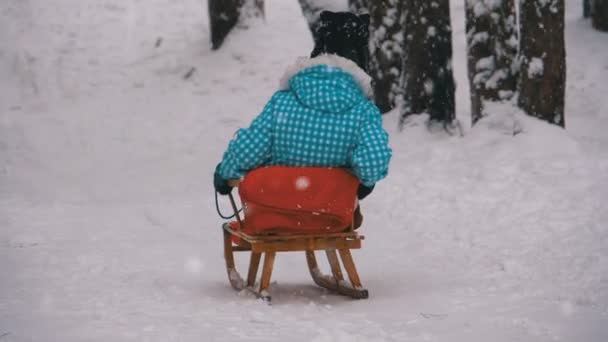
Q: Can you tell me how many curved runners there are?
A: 2